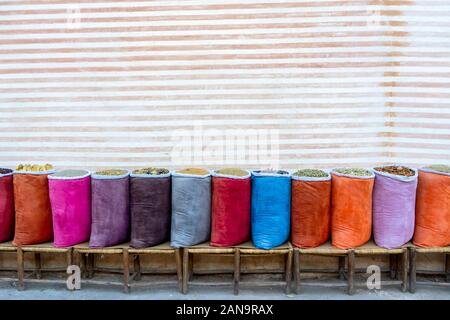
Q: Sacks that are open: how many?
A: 12